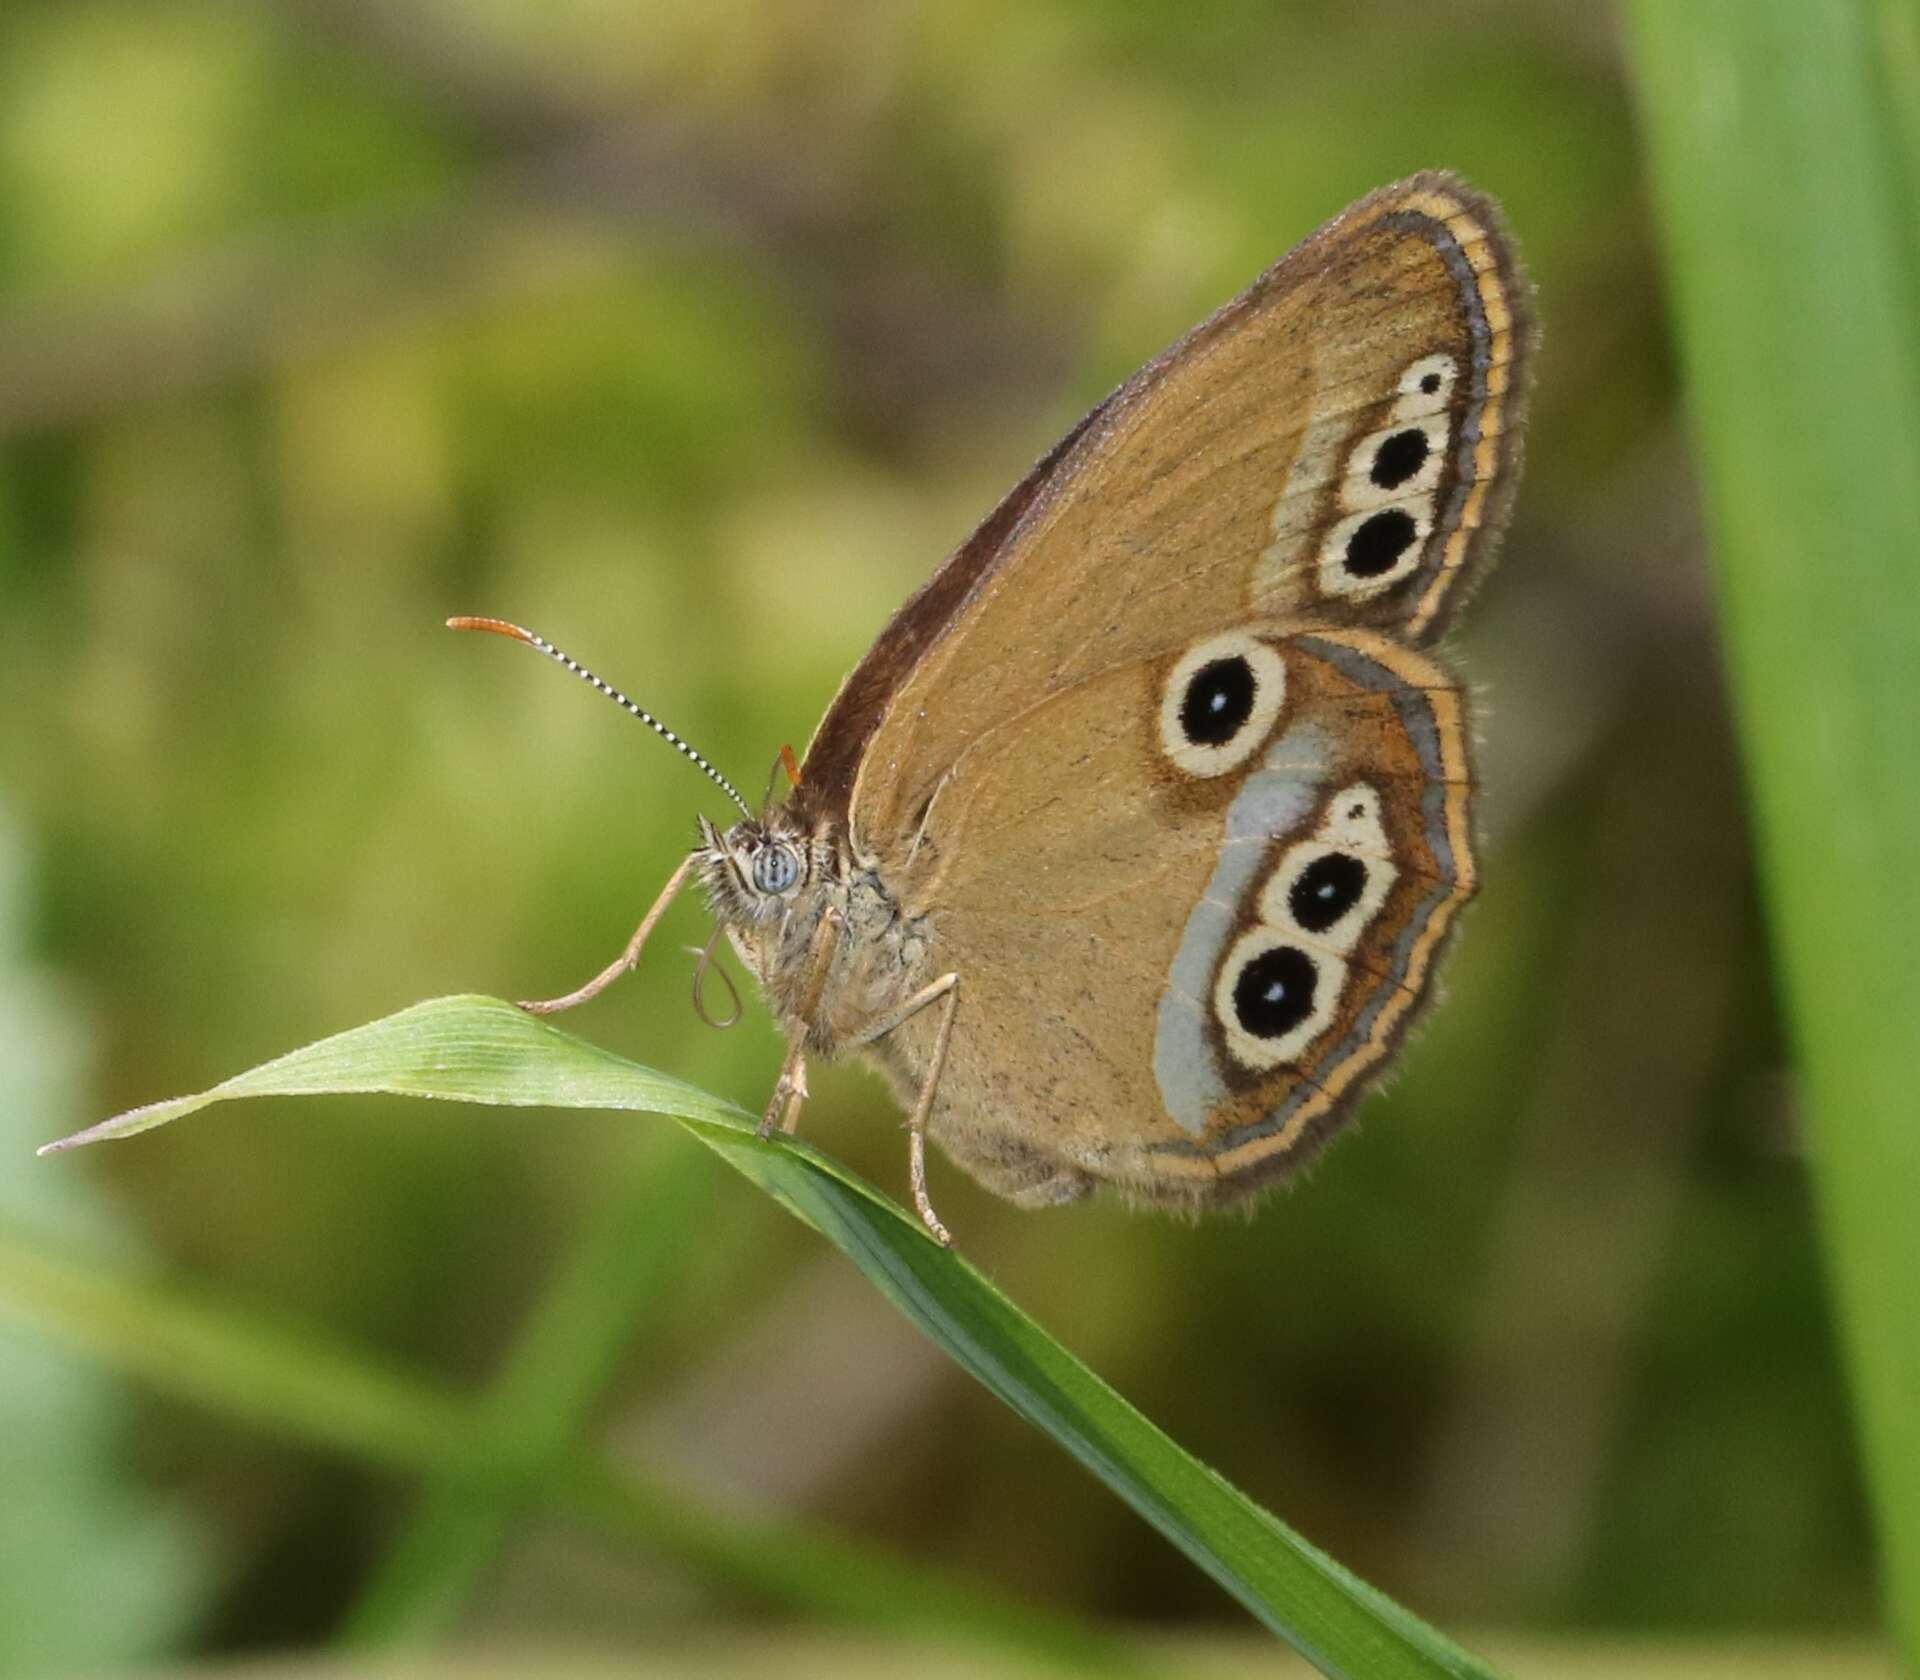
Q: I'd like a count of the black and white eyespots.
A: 7